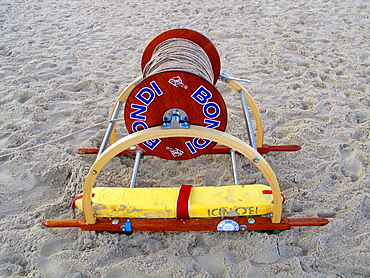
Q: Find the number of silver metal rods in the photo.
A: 4